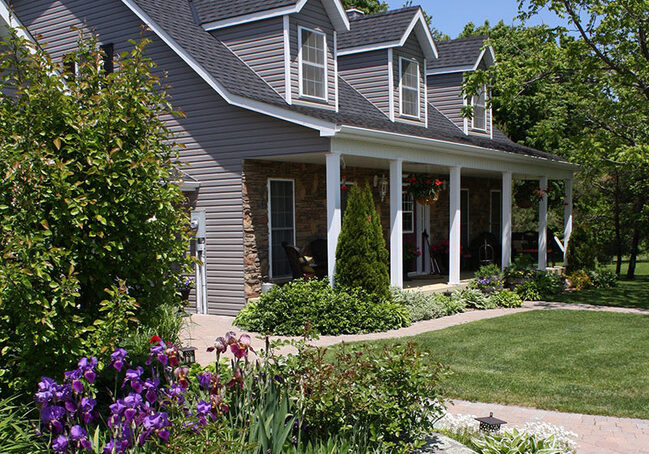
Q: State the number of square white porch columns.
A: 6